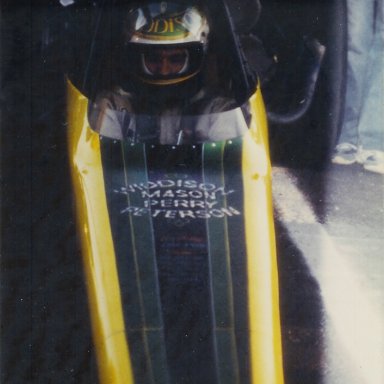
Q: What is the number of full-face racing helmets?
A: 1